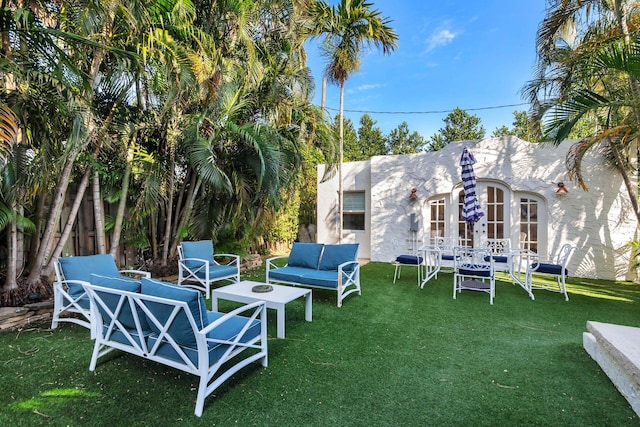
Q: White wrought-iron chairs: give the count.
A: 5